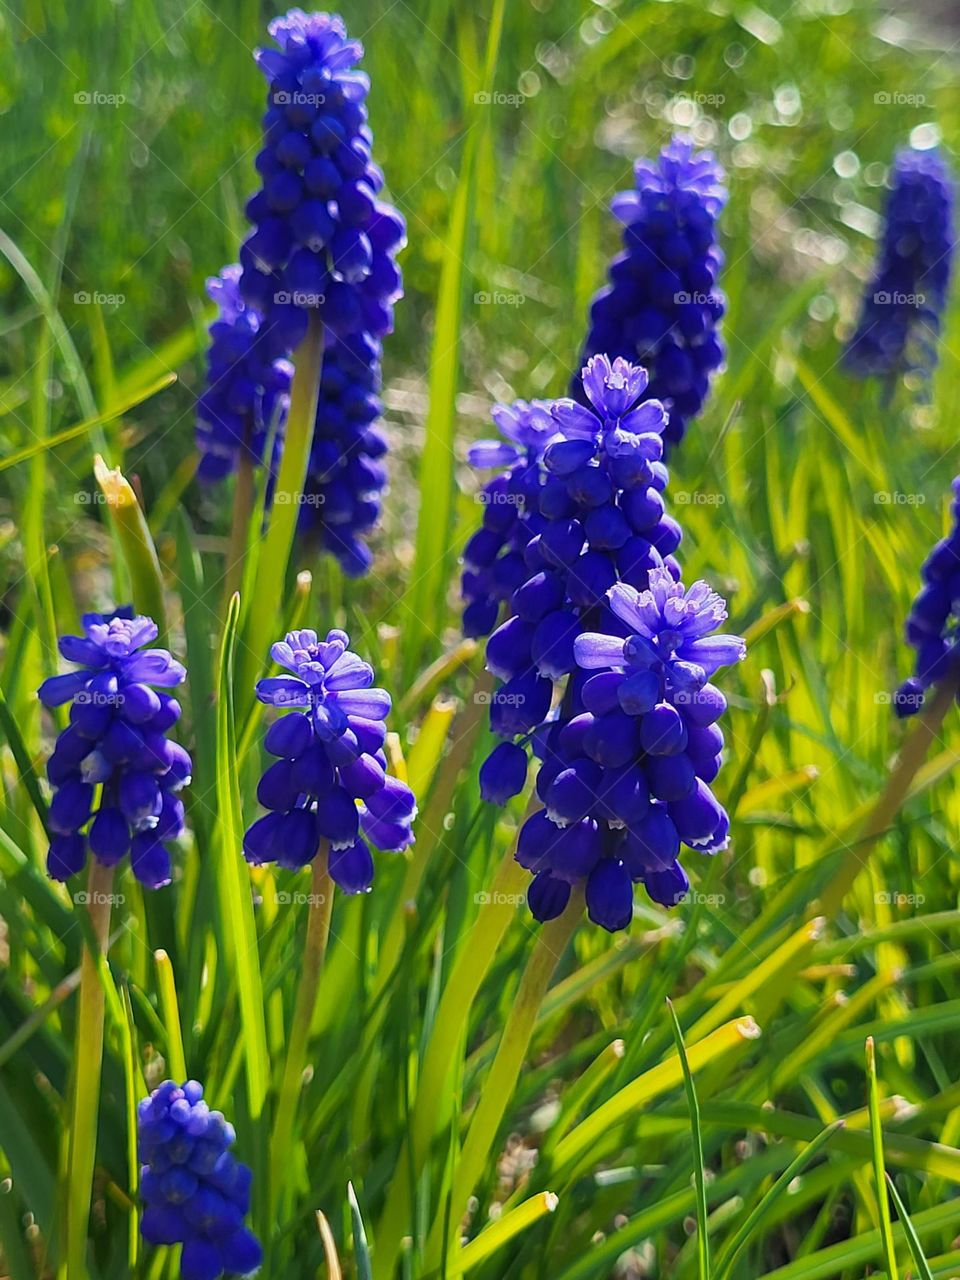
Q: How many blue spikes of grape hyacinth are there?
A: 12